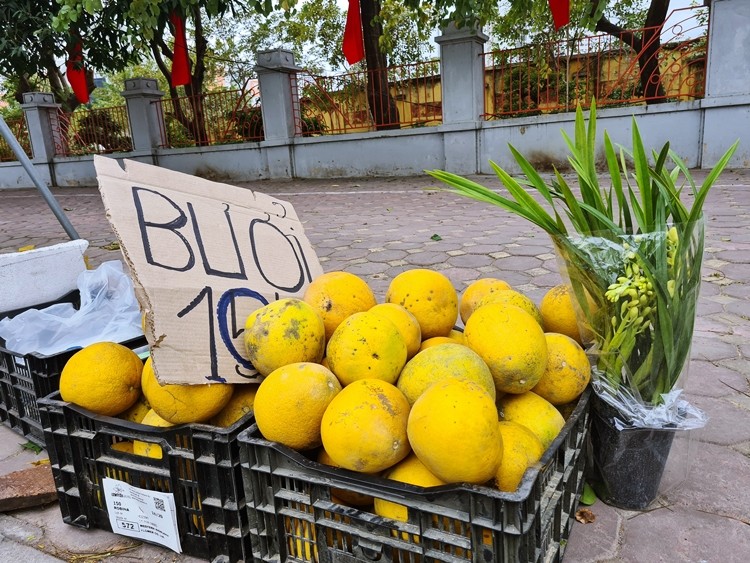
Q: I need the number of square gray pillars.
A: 5